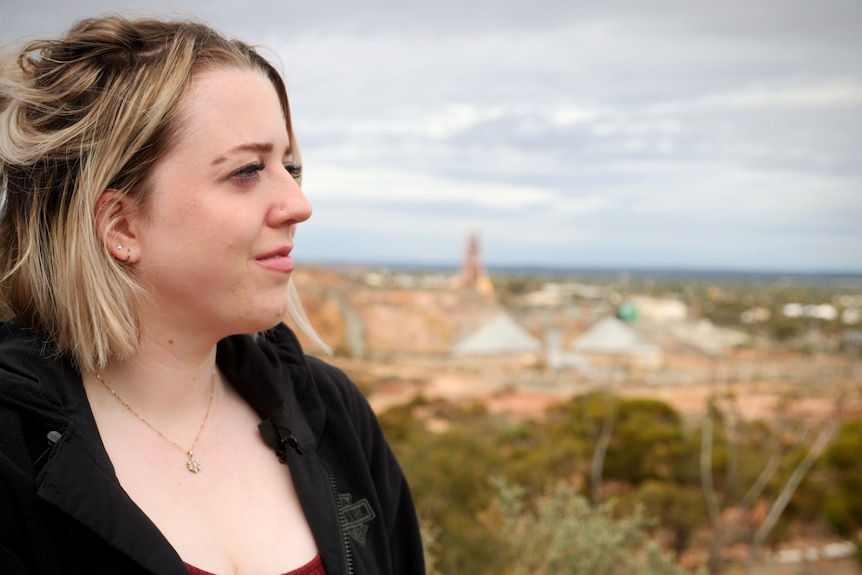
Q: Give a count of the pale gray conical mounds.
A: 2